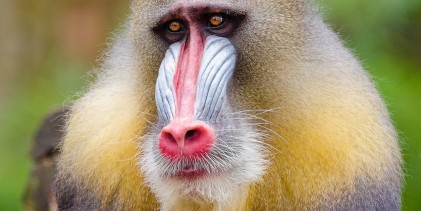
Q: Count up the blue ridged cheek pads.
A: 2